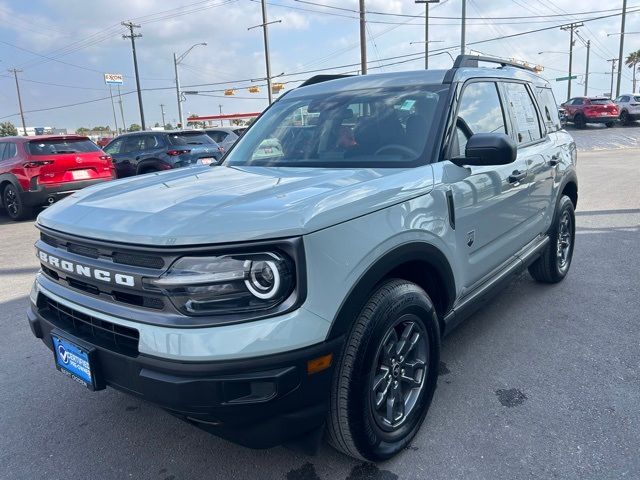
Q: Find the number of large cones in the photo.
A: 0